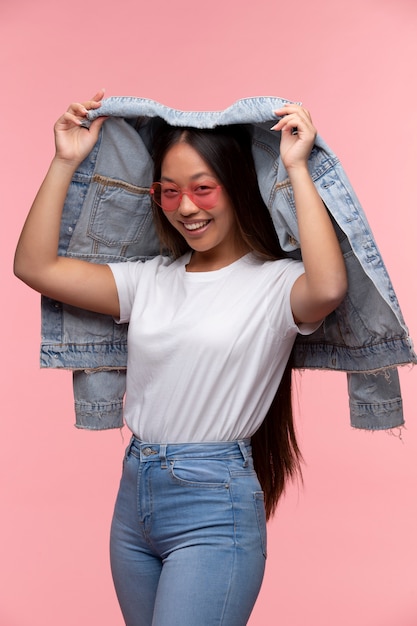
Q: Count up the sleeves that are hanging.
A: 2